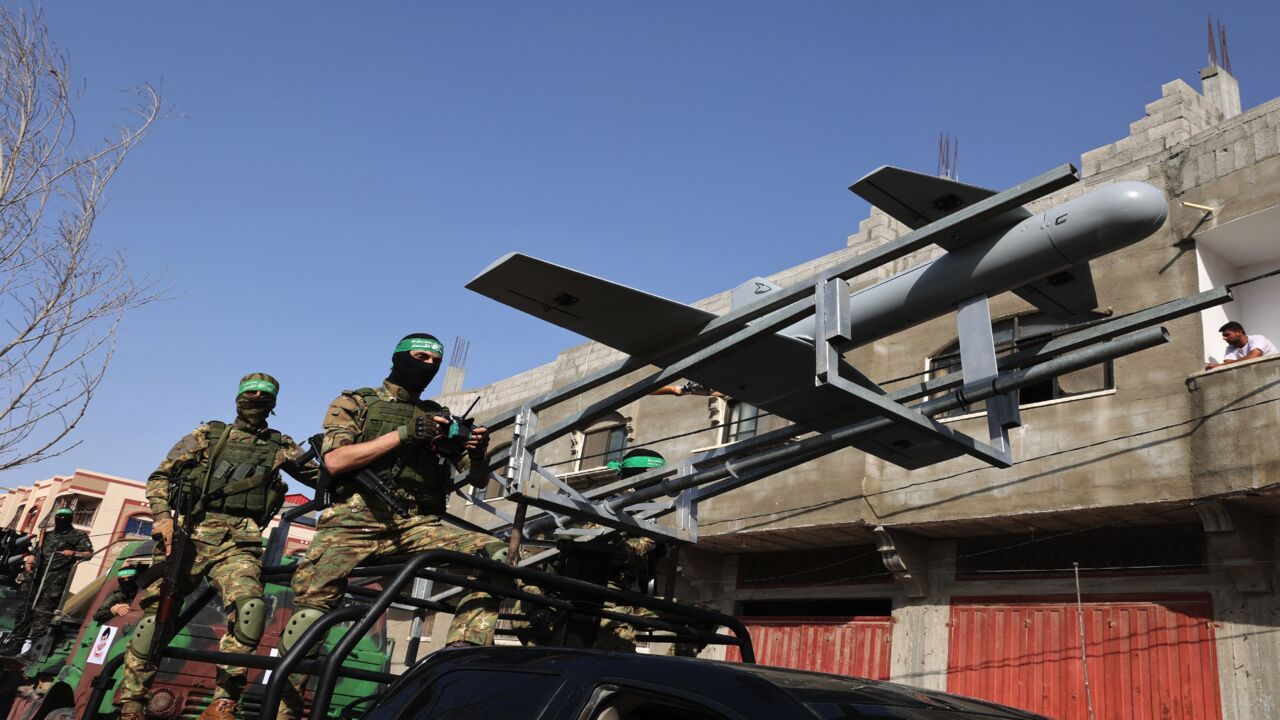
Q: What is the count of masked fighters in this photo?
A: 5